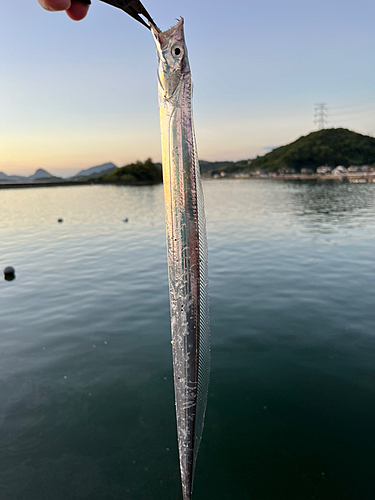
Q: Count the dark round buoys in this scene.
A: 3